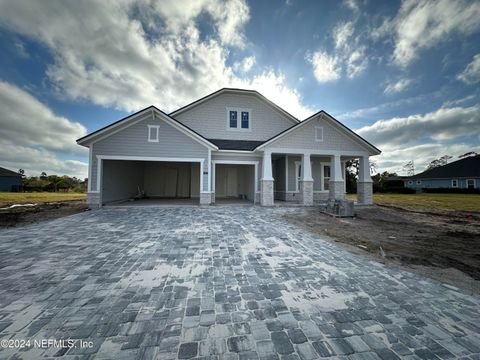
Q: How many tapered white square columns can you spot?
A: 4